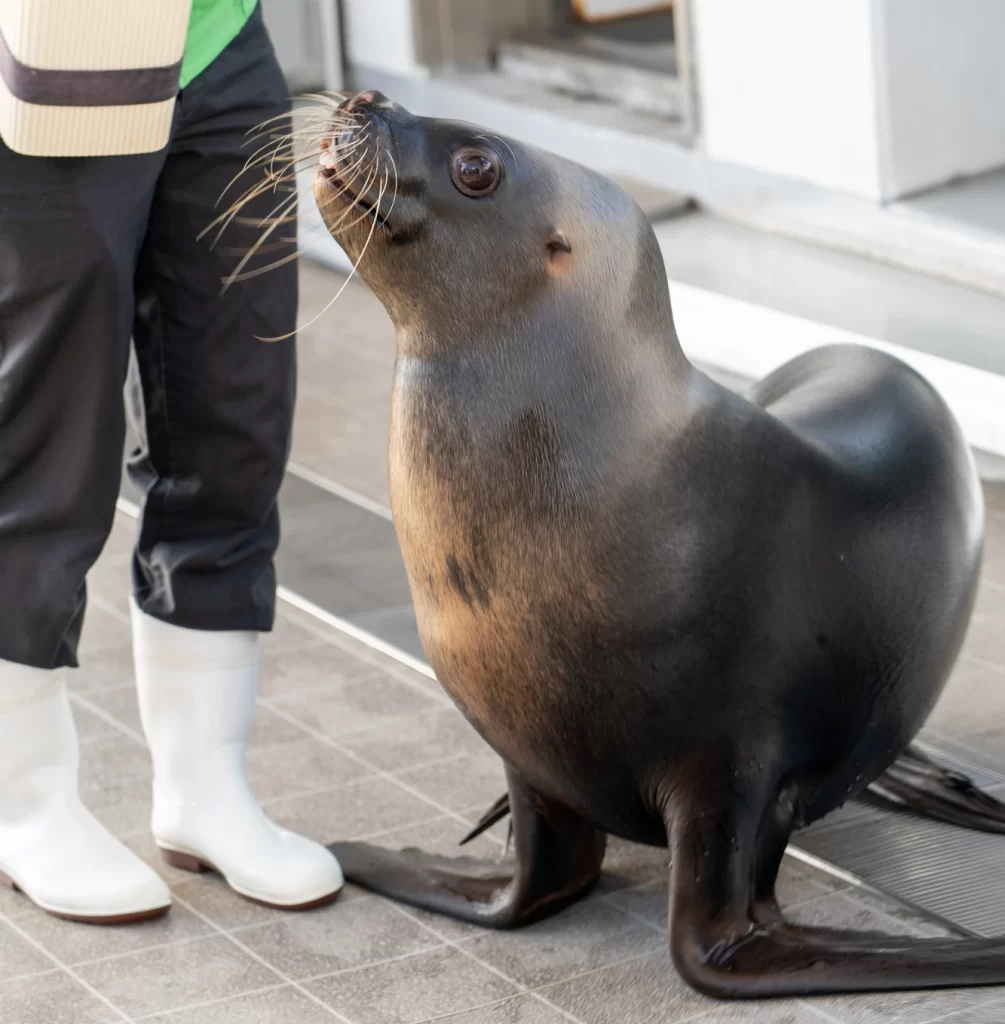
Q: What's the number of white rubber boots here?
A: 2